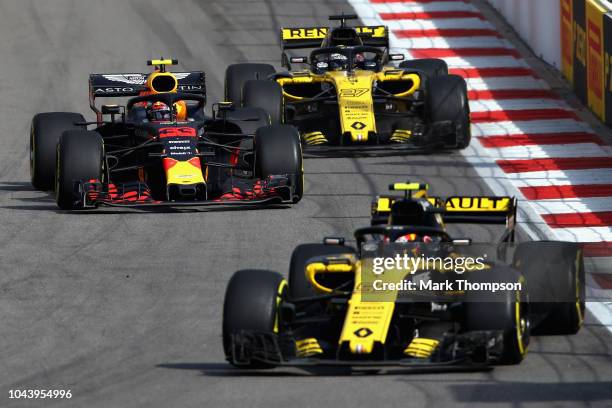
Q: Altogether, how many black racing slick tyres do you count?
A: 12